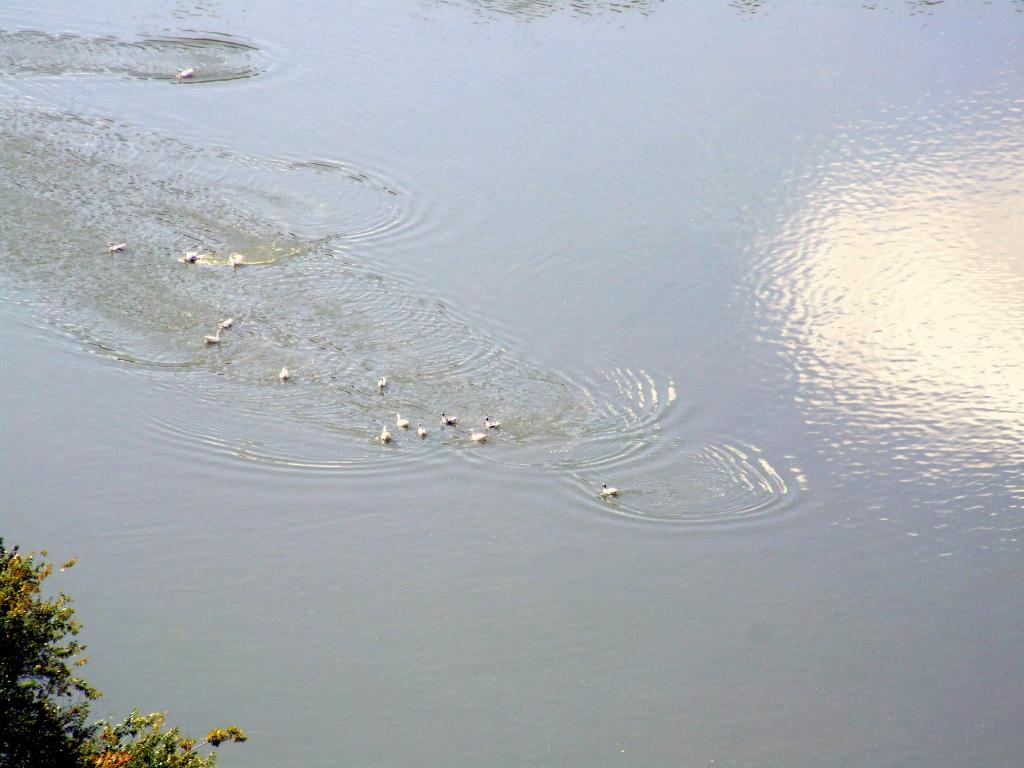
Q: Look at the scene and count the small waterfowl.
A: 15